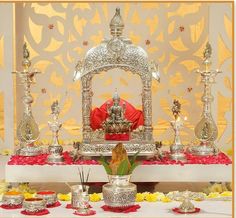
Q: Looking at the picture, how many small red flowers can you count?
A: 6